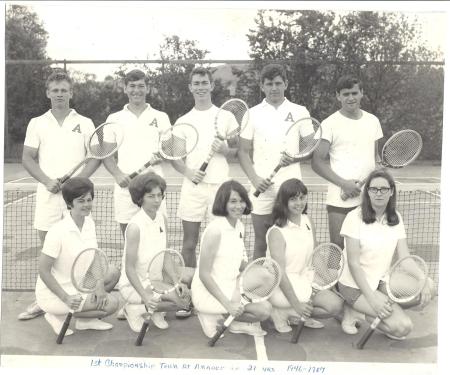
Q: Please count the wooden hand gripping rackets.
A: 10